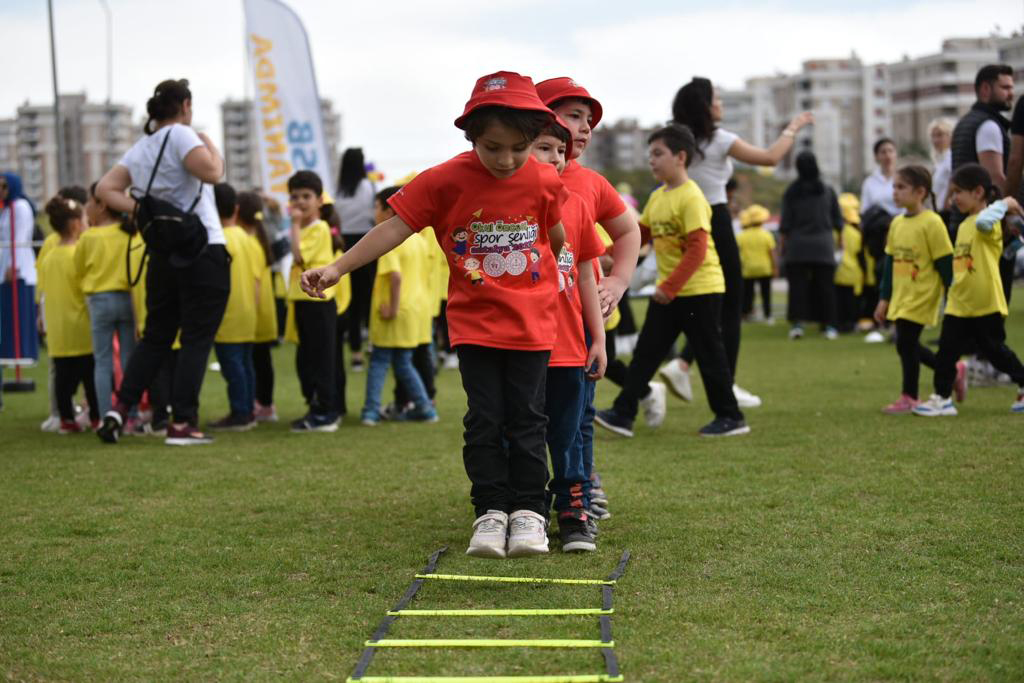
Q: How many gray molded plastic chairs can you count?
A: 0